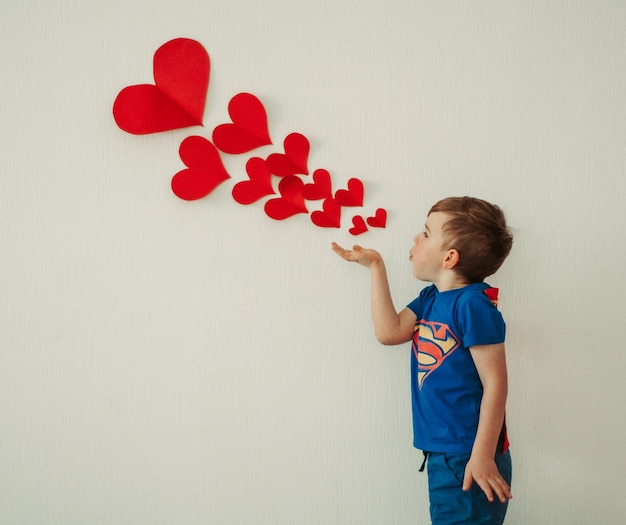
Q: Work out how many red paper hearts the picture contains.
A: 11